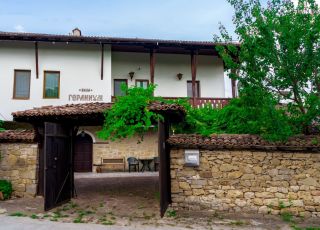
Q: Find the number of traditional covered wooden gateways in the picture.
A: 1